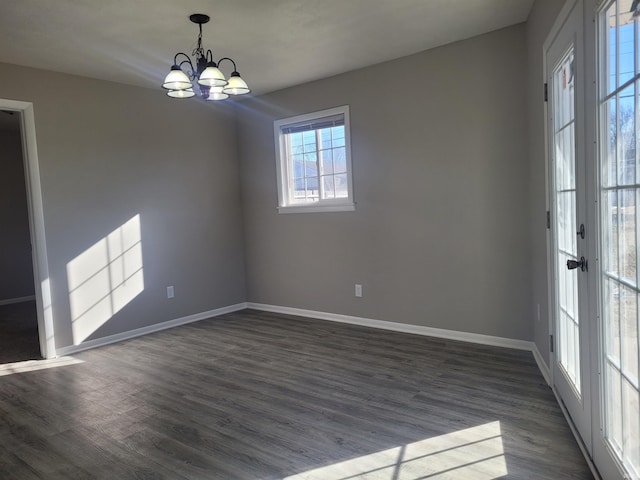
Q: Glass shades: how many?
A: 5